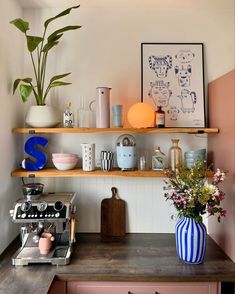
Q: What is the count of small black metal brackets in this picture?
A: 3